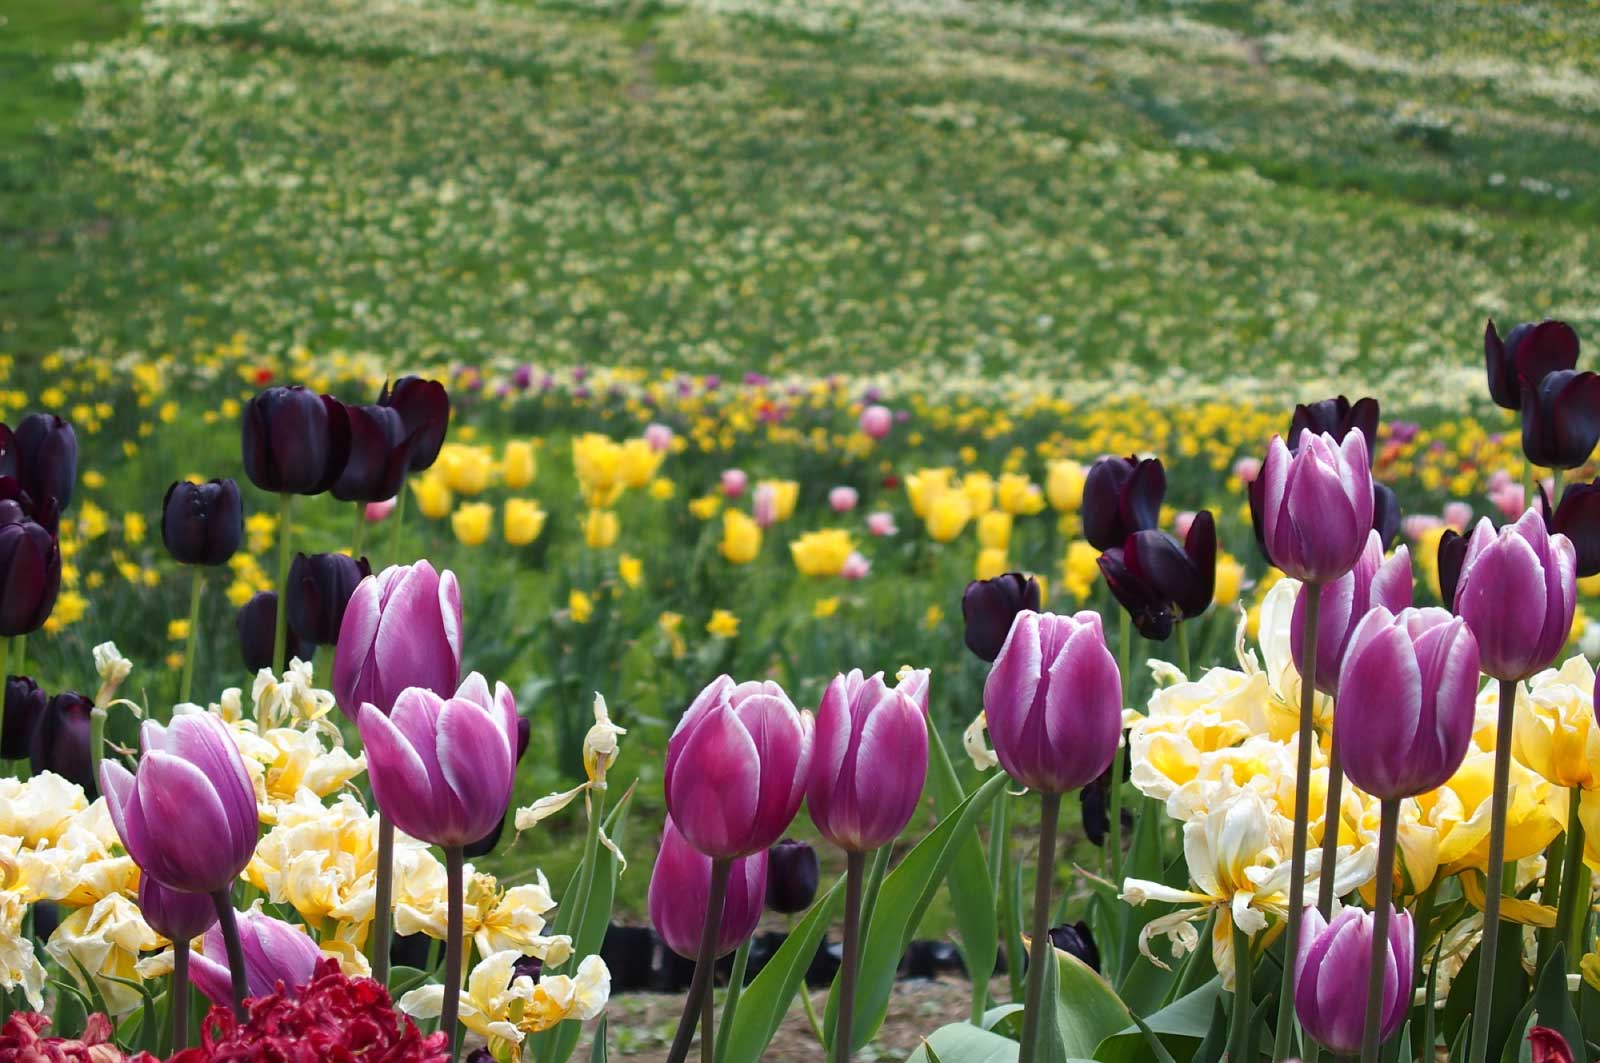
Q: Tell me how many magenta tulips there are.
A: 14